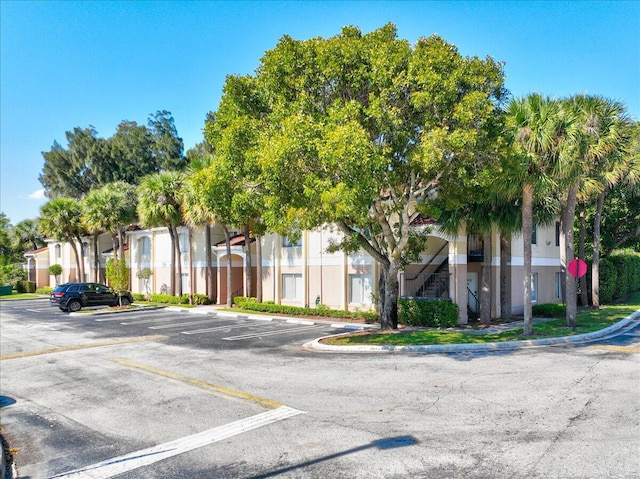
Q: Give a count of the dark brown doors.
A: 0